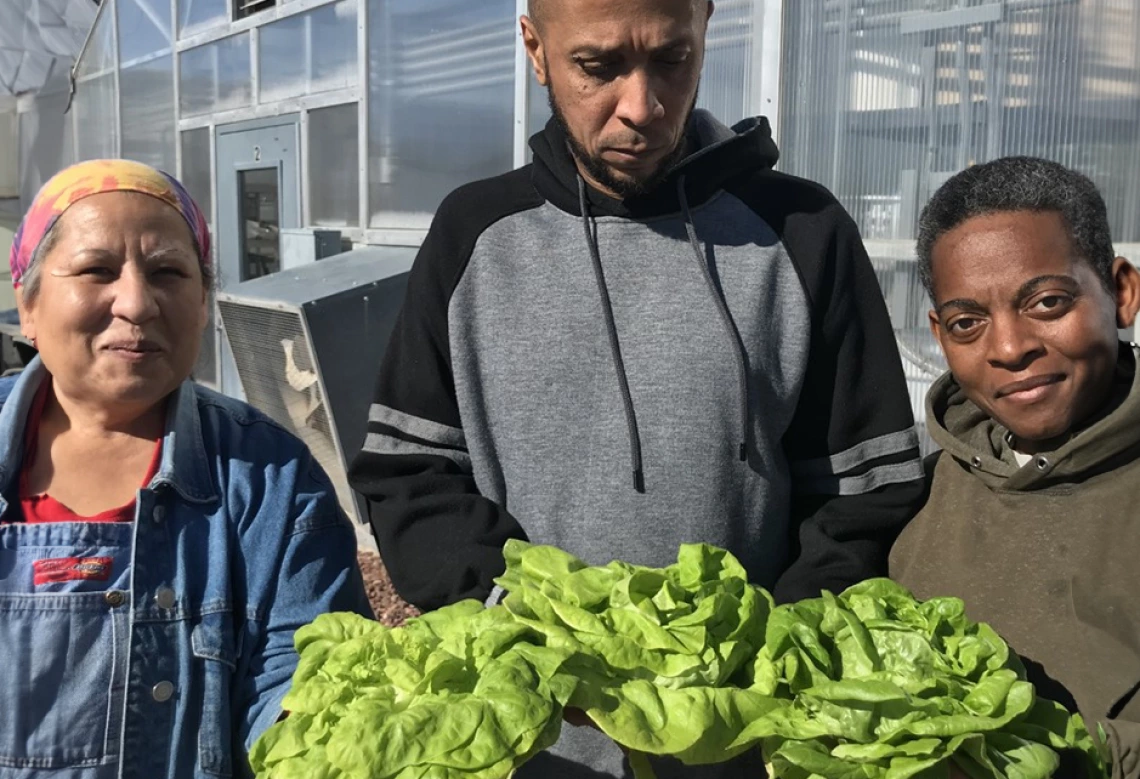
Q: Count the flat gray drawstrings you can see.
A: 2